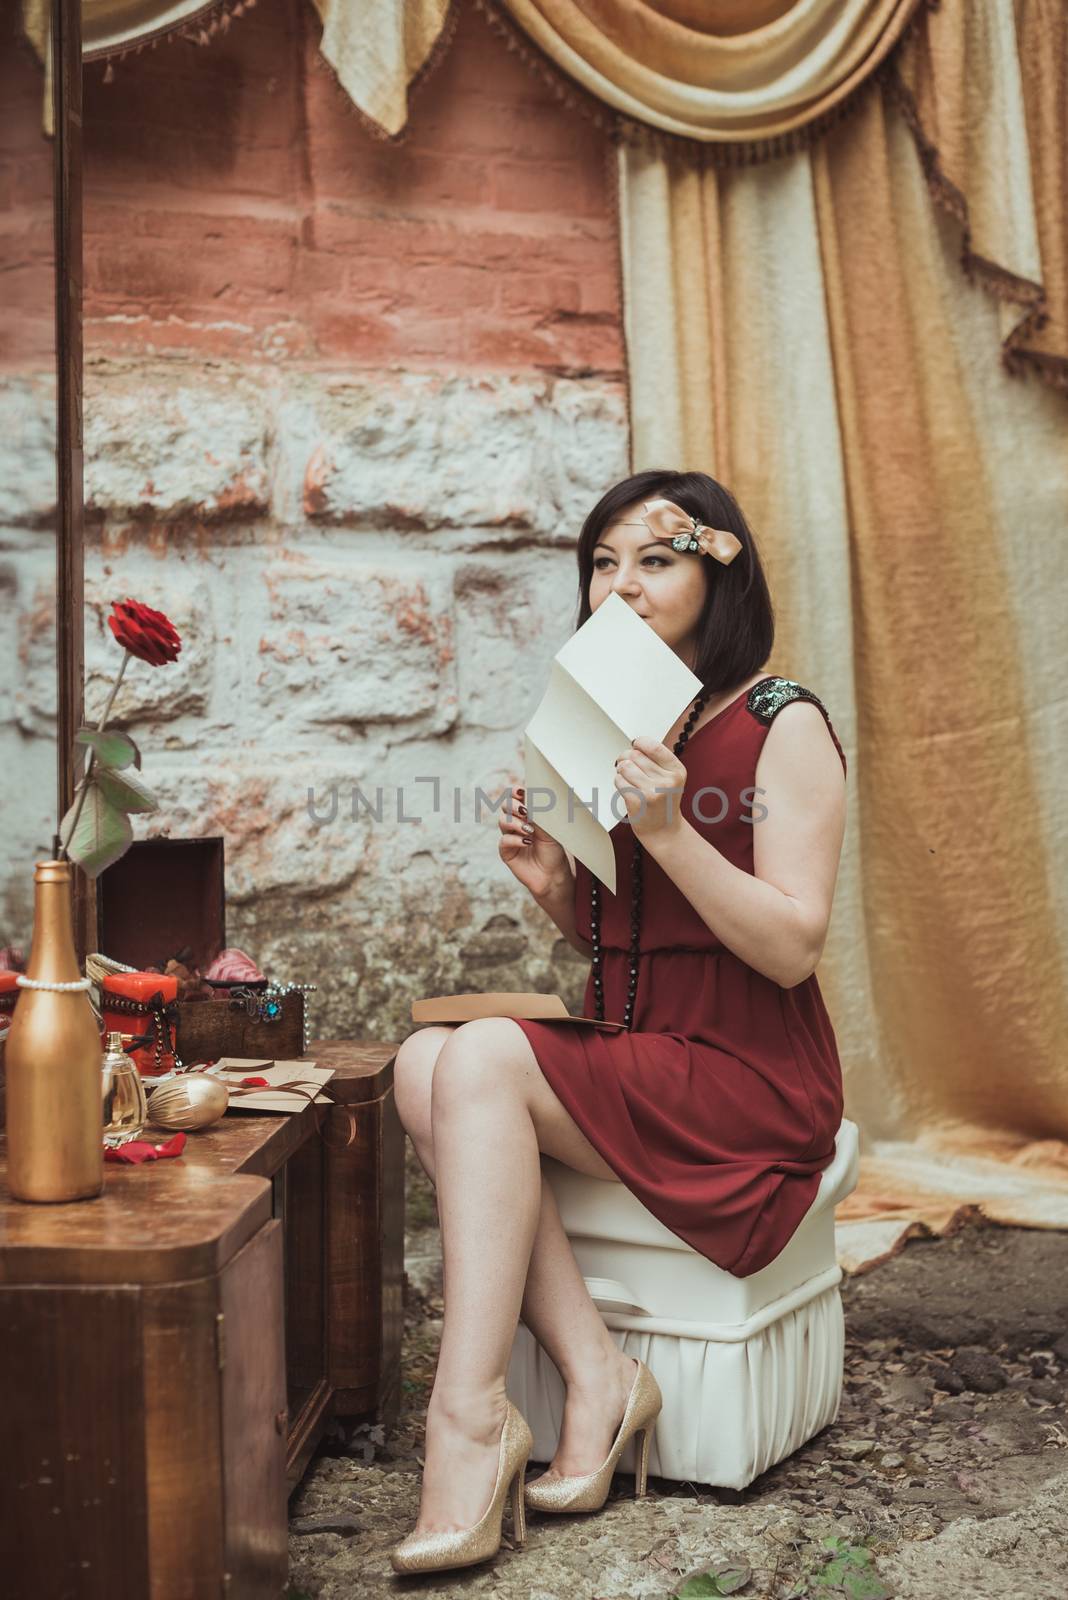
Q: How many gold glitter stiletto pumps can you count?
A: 2